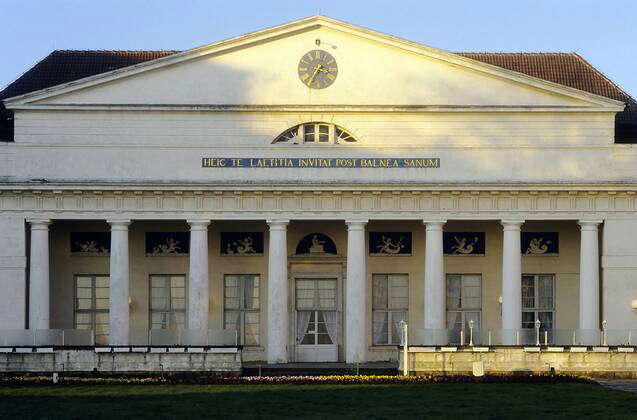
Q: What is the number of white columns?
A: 8